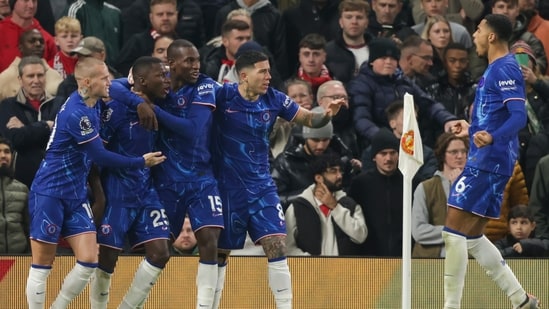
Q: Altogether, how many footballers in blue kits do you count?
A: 5